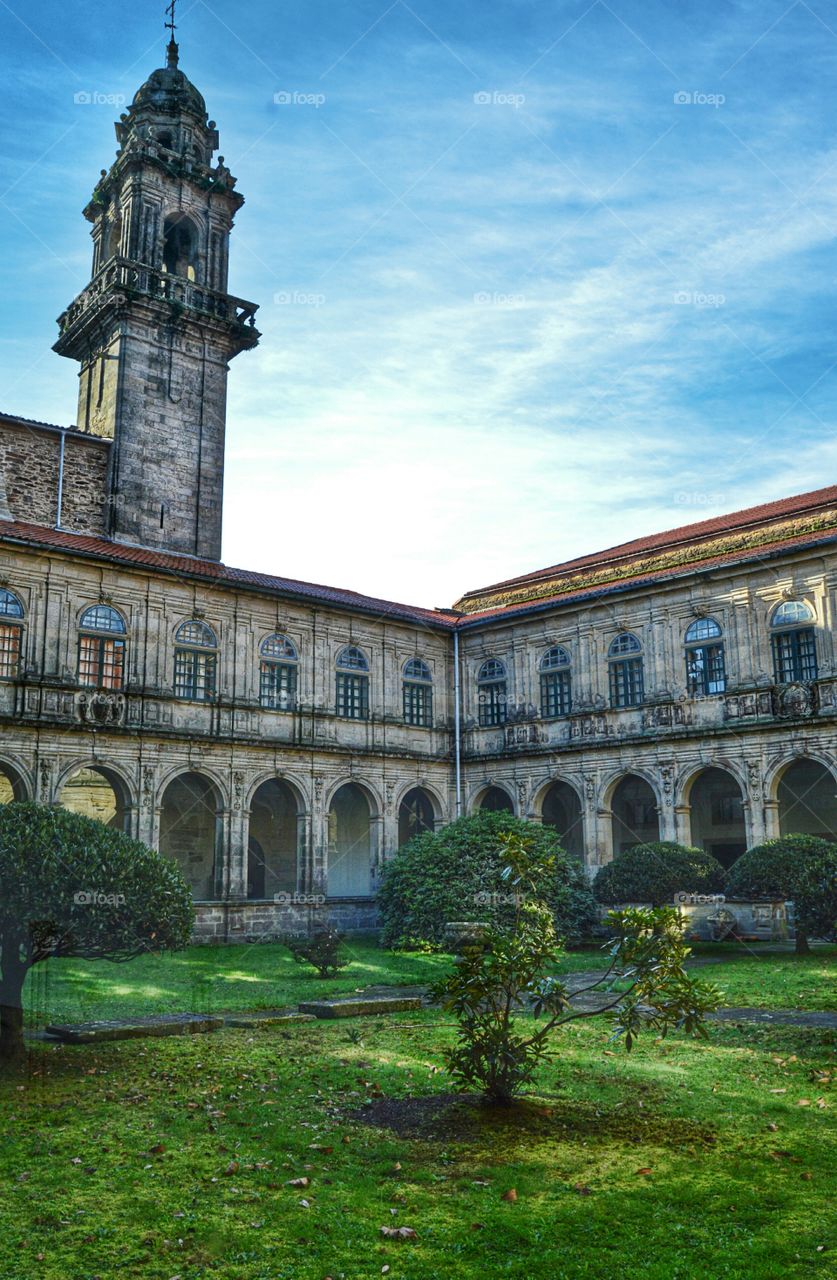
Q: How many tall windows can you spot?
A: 11